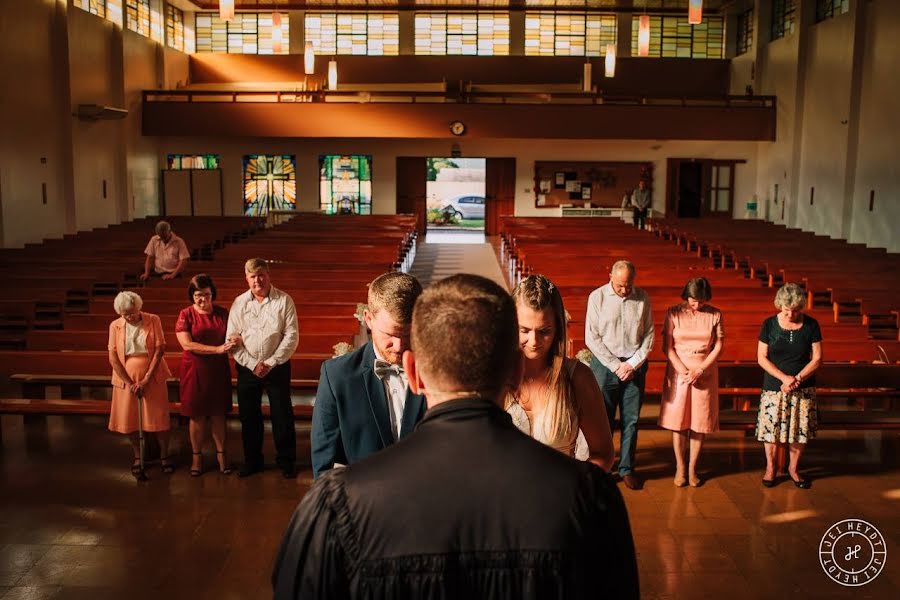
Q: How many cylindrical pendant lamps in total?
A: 8